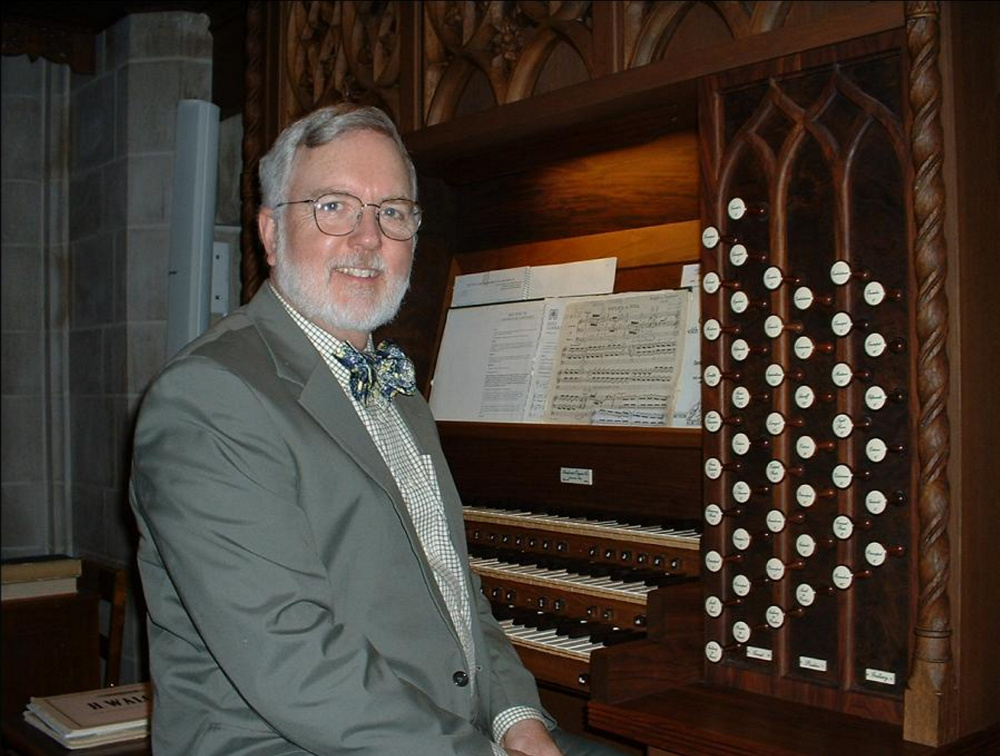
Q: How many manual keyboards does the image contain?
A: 3